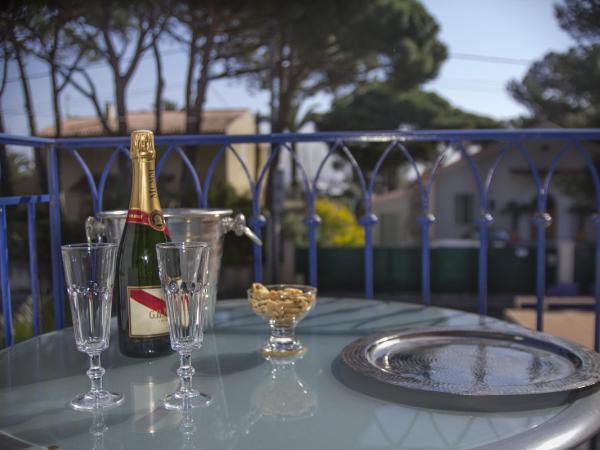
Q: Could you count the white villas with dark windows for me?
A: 1